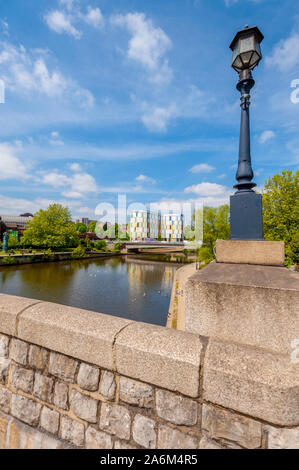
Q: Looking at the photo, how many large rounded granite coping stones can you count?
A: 4